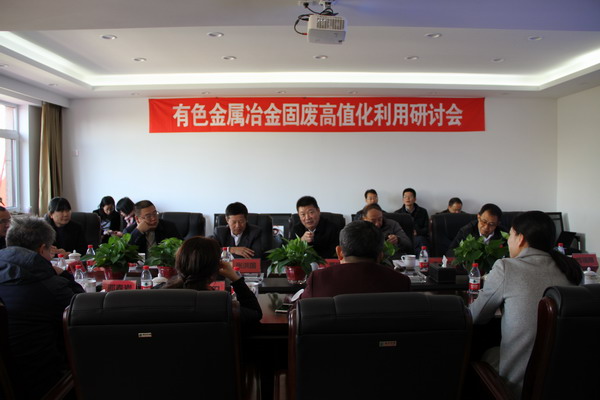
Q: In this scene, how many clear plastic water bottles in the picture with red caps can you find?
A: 9